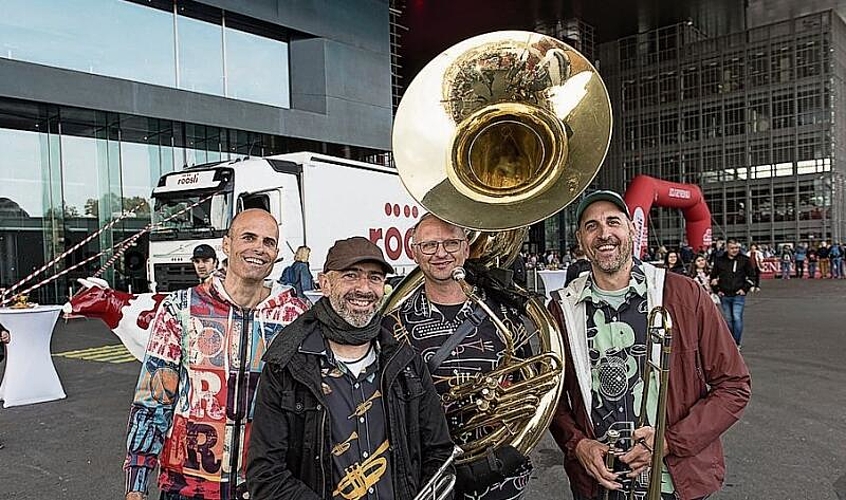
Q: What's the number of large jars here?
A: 0